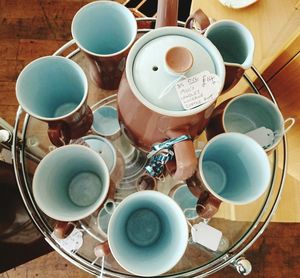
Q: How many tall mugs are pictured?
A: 5